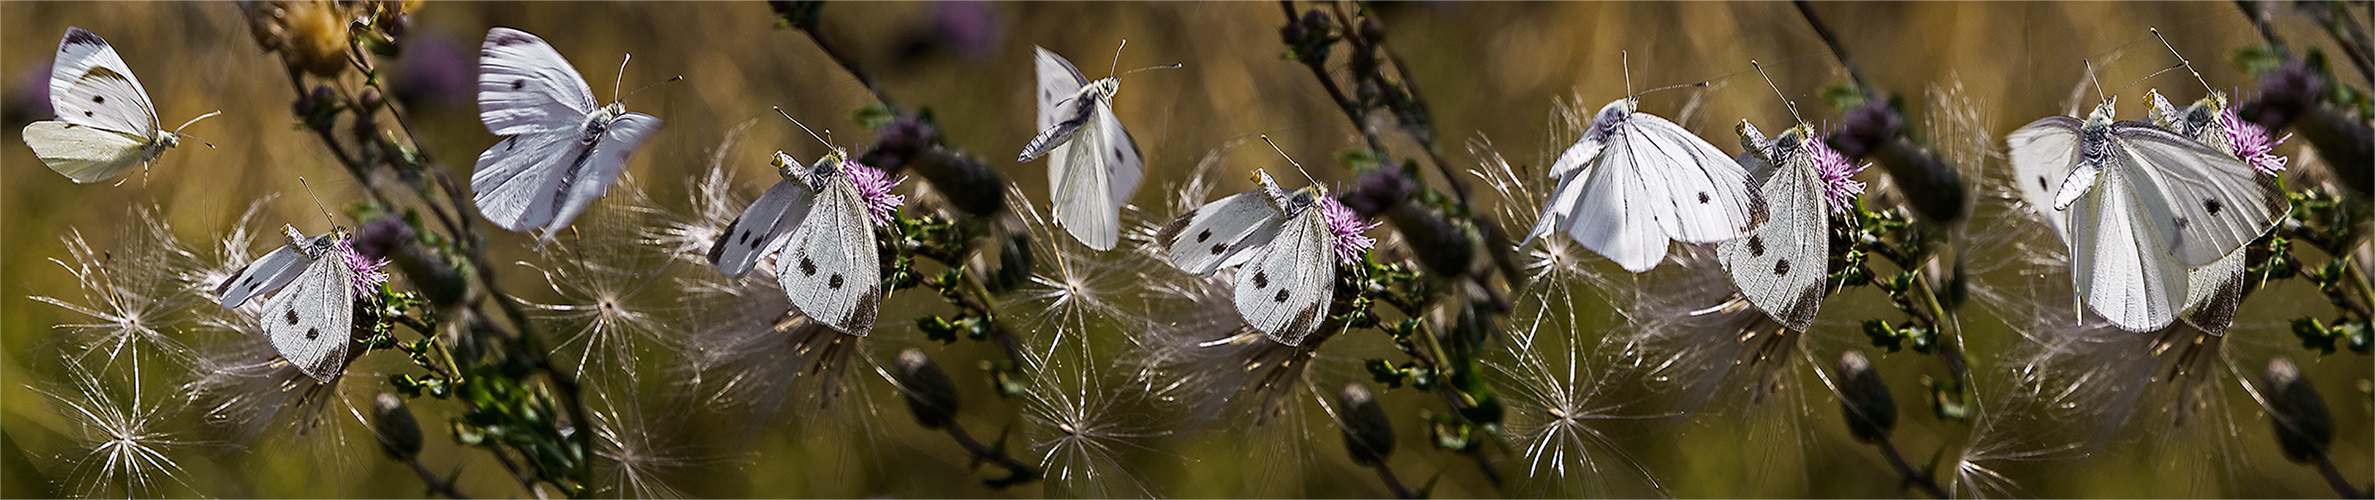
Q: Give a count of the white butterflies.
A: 10